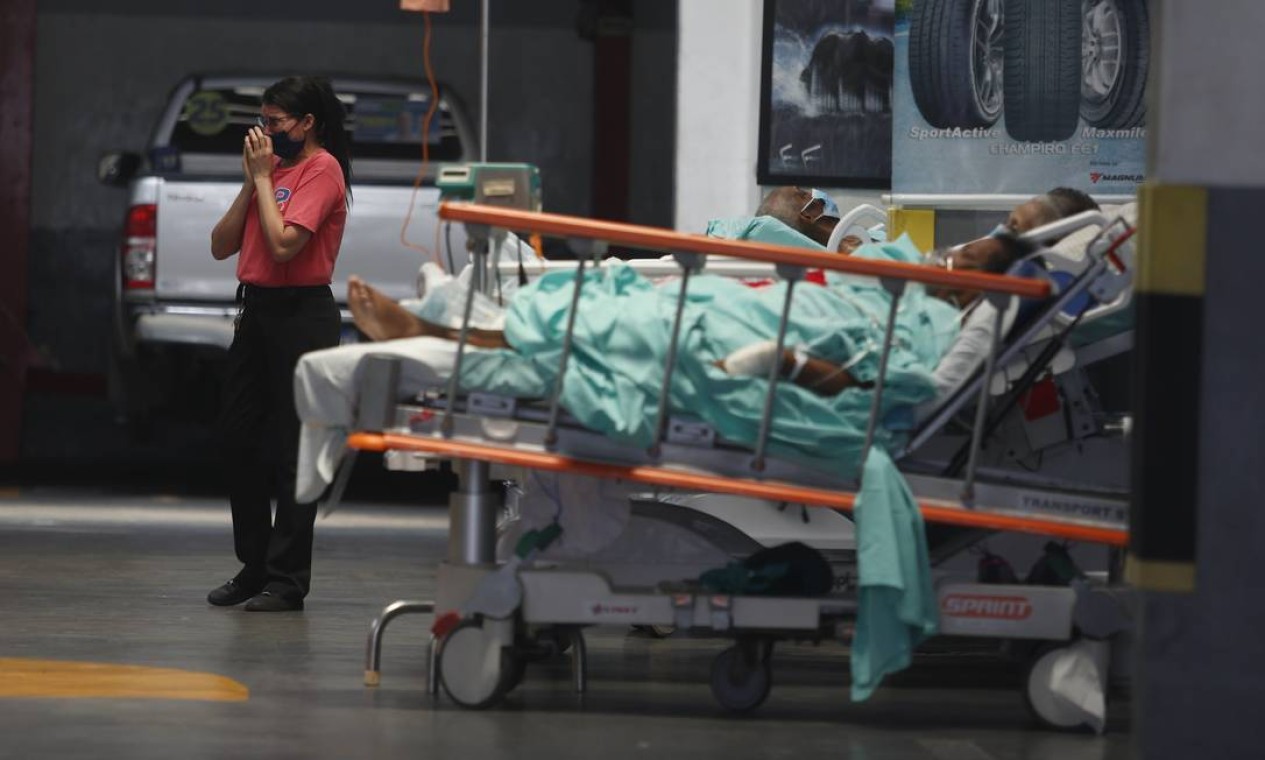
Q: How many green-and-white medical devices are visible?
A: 1